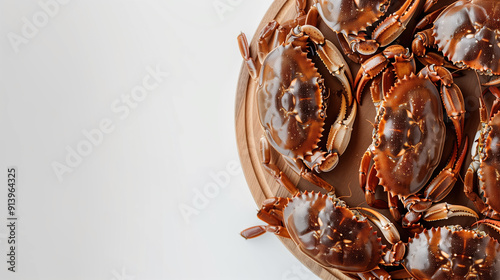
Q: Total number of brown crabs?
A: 7